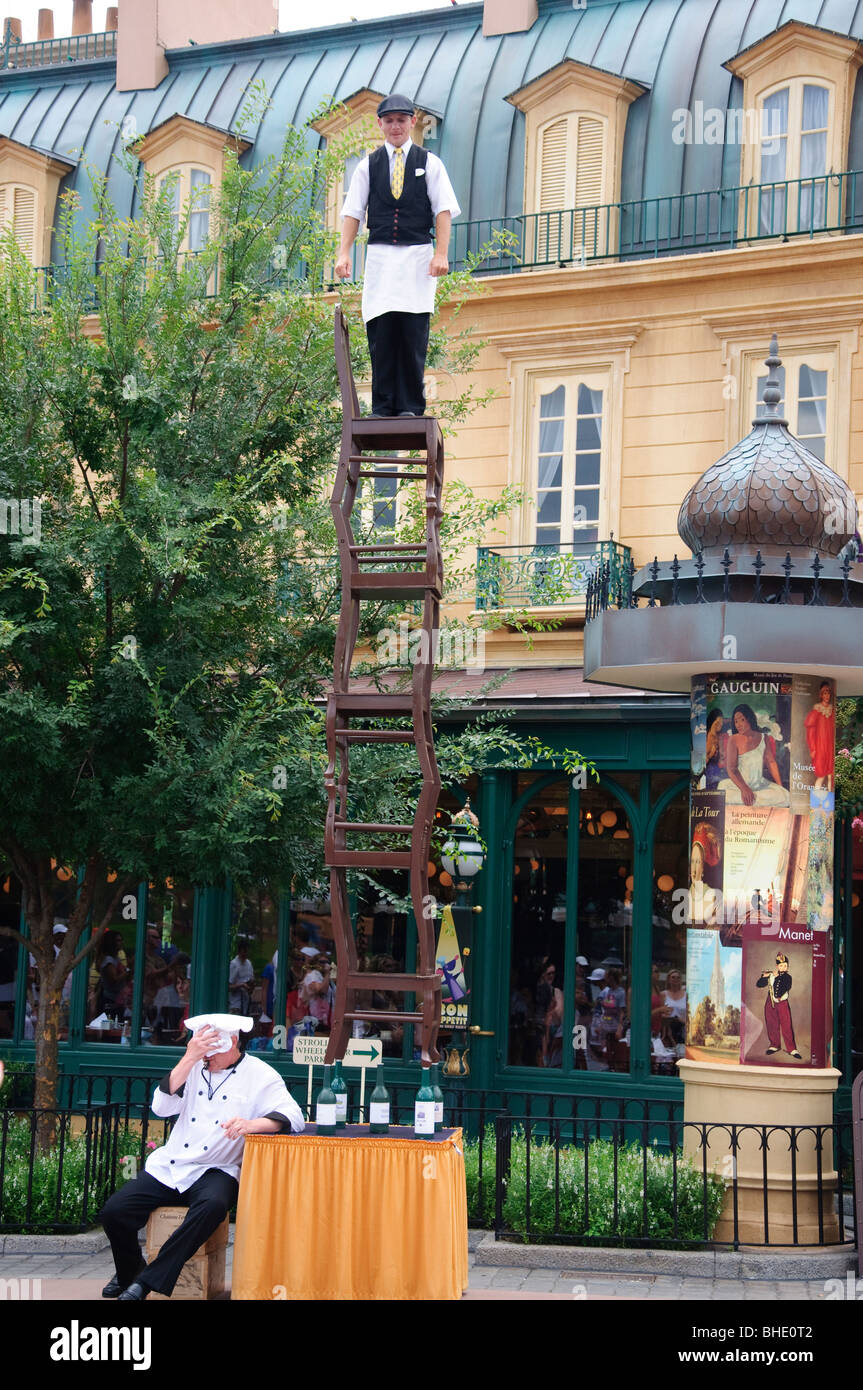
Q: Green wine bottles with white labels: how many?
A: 5